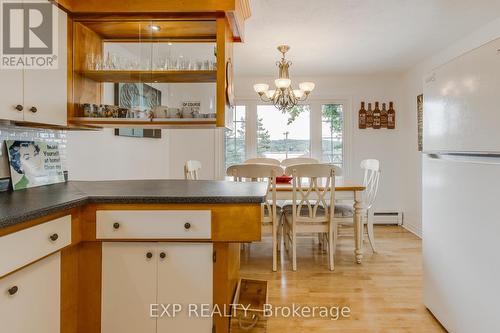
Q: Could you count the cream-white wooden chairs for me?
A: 6